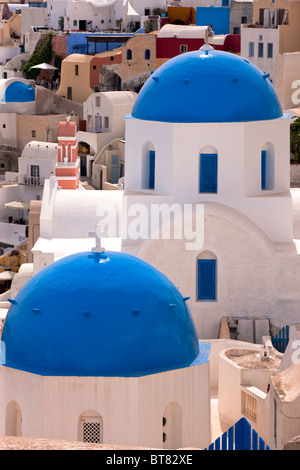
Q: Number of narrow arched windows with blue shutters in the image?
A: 4